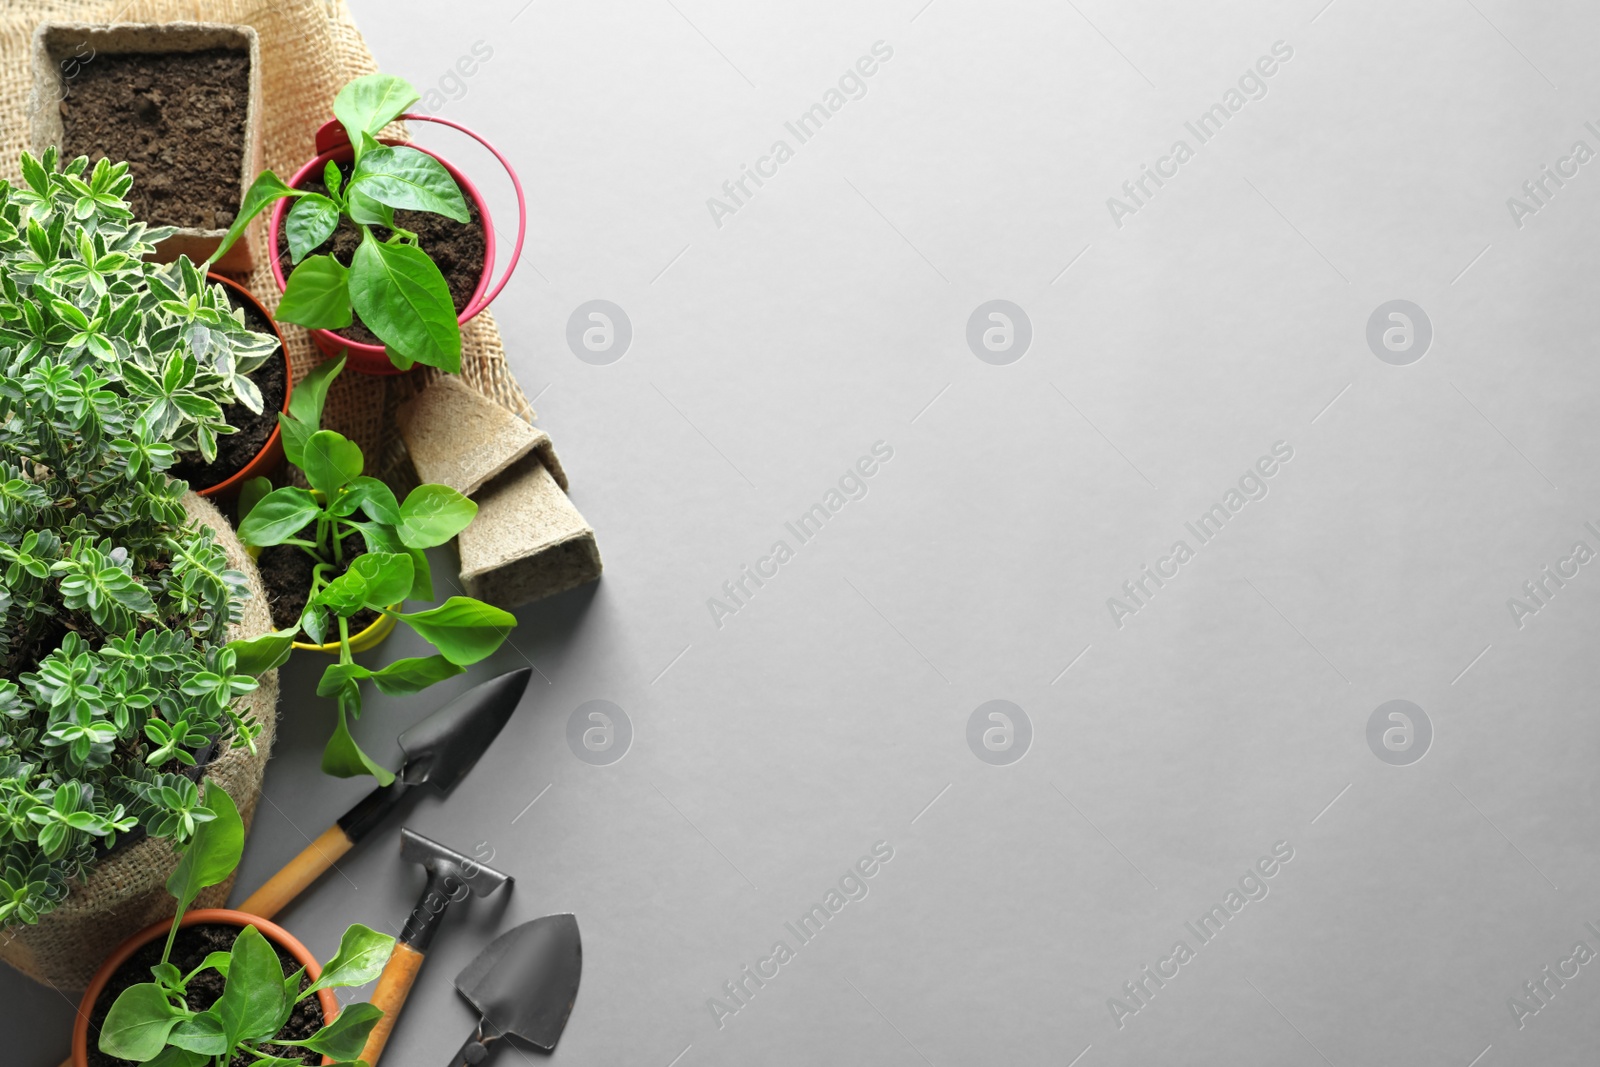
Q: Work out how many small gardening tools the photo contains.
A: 3